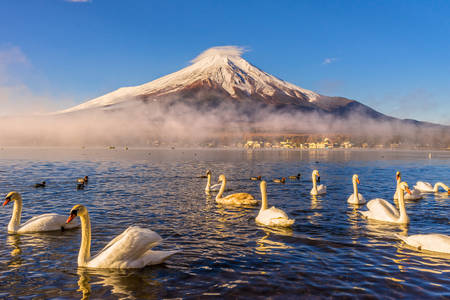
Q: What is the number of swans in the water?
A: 11